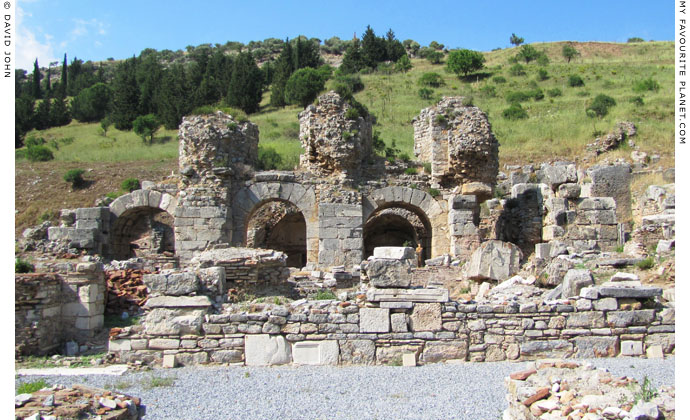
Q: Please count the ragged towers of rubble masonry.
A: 3